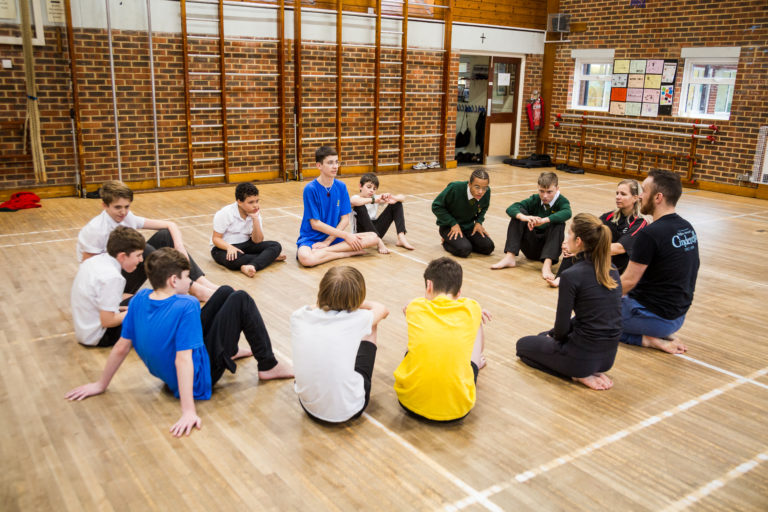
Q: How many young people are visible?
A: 10